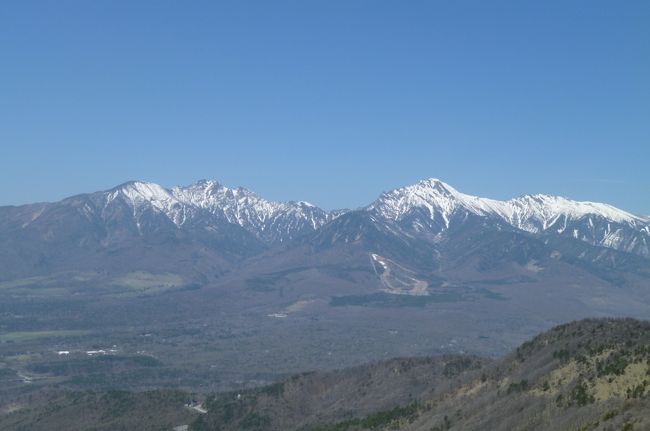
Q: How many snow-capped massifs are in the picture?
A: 2